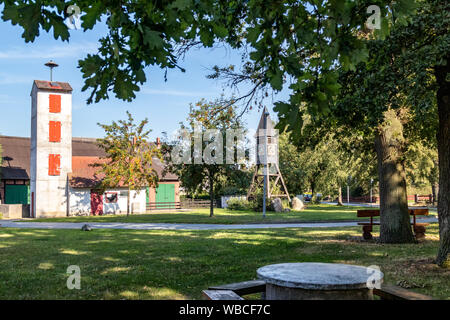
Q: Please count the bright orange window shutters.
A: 3